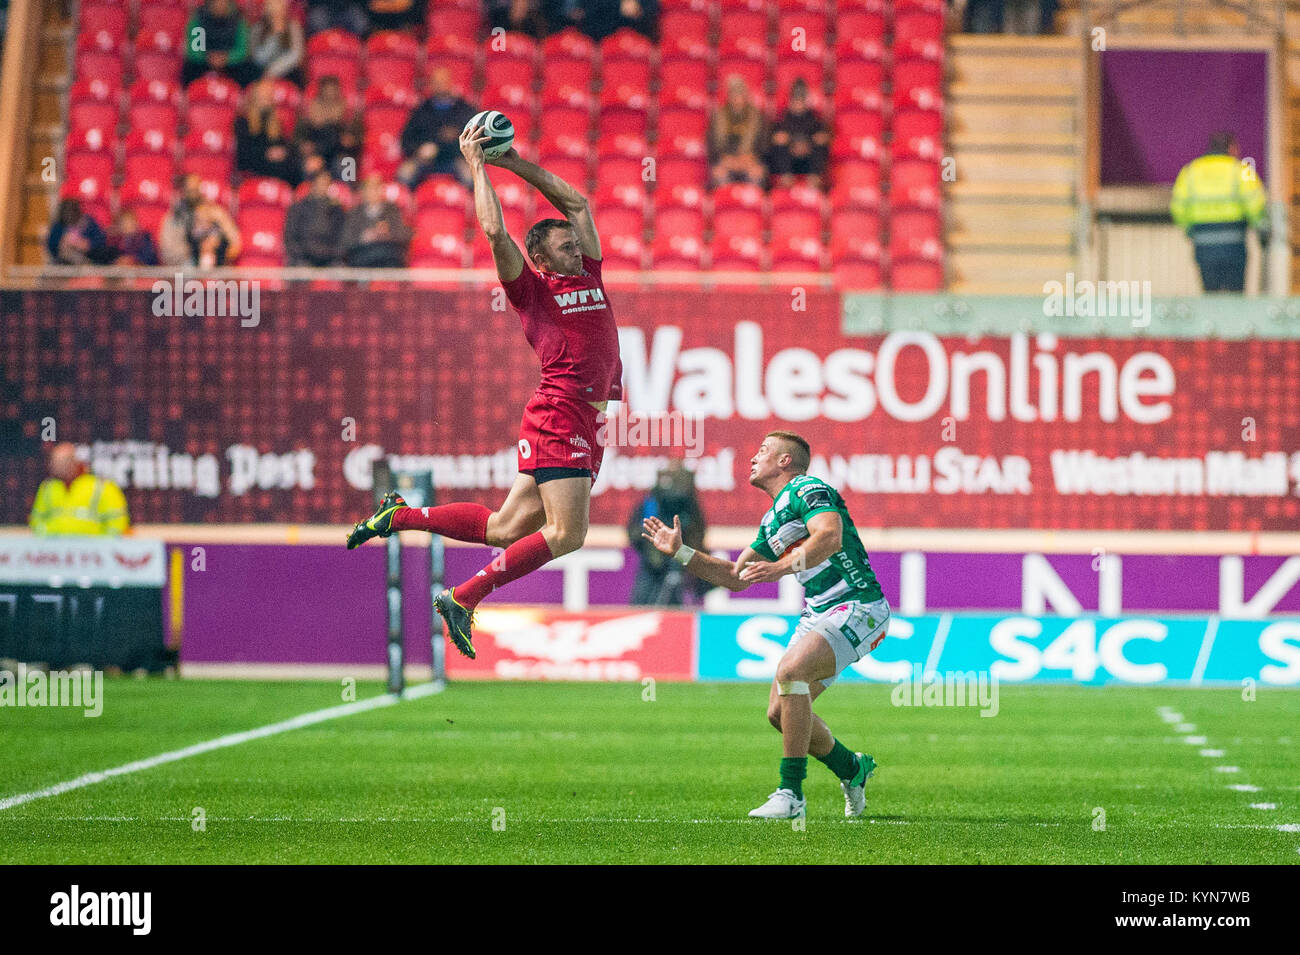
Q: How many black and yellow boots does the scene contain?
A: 2